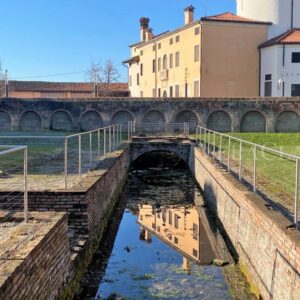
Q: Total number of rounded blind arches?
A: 10